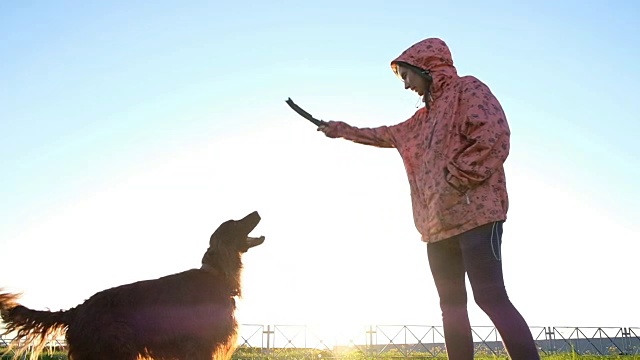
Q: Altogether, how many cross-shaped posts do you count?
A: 4